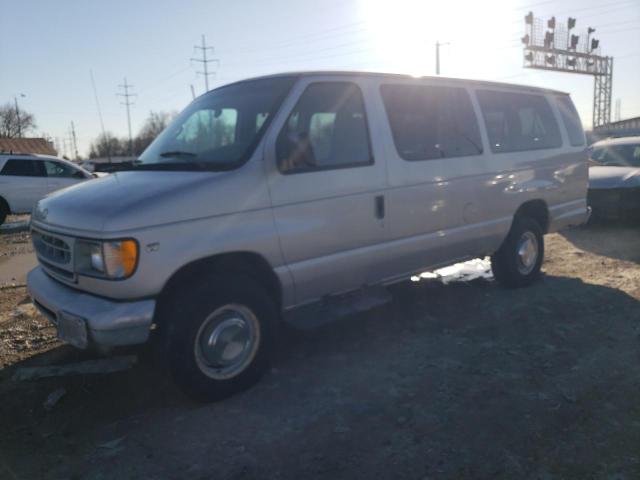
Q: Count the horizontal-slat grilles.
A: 1